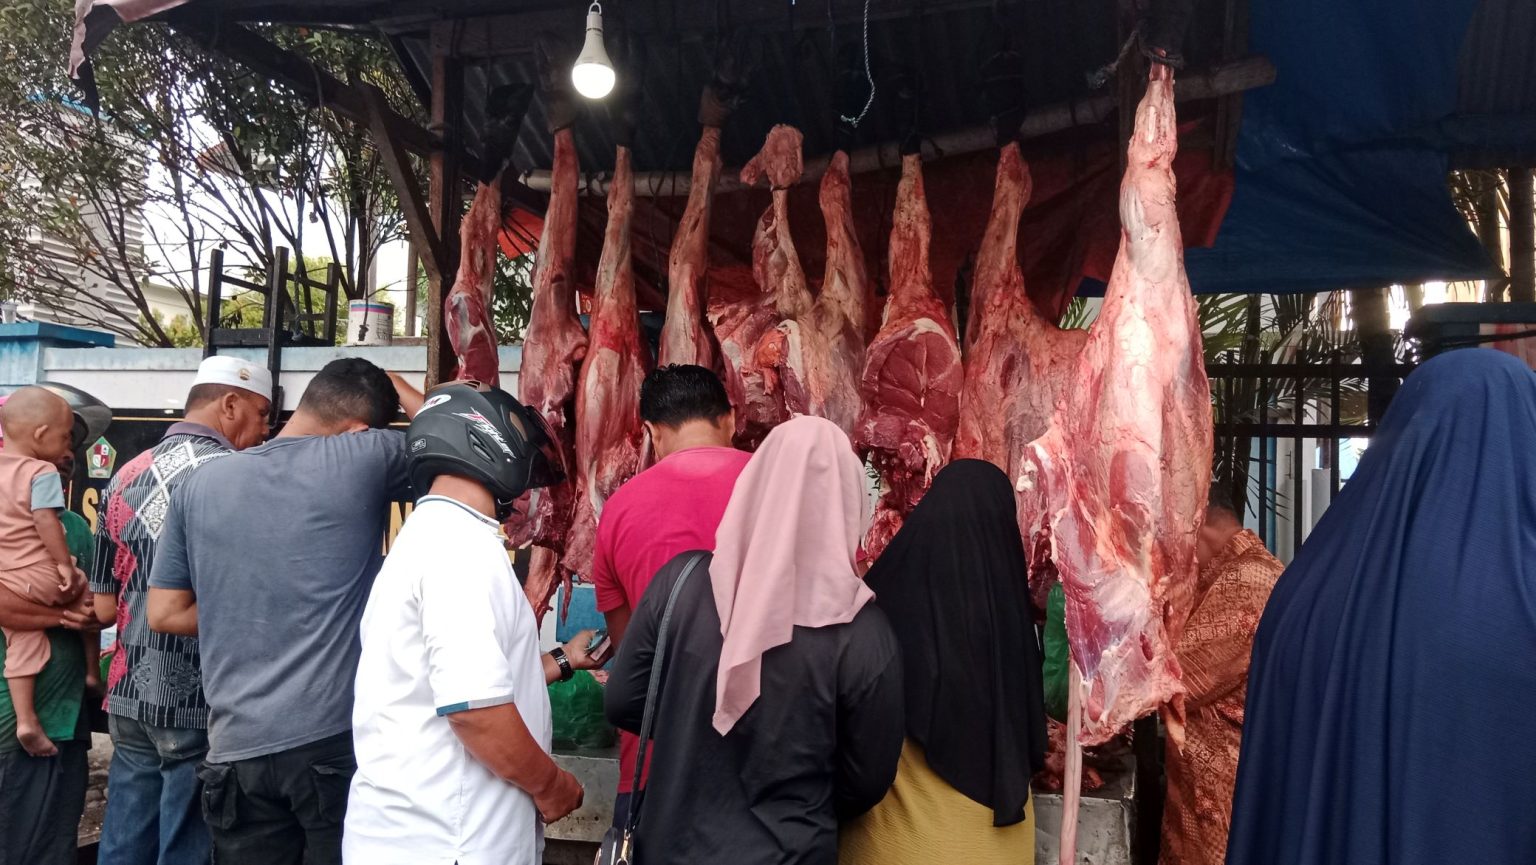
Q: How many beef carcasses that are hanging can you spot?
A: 9